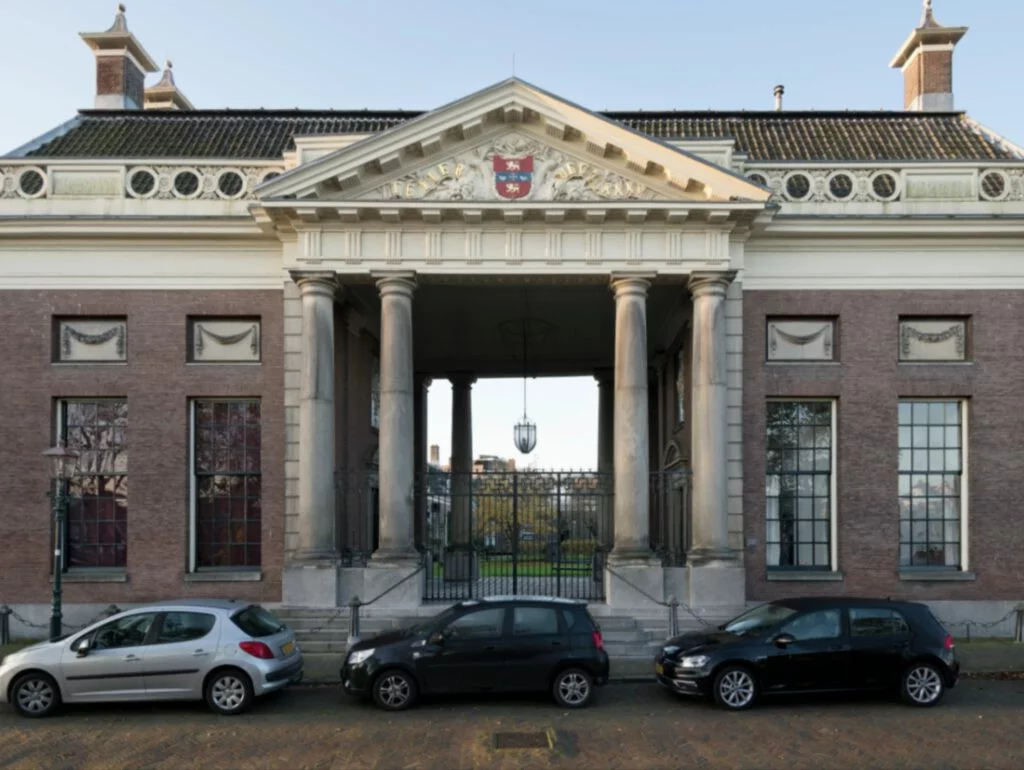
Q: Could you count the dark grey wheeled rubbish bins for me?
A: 0